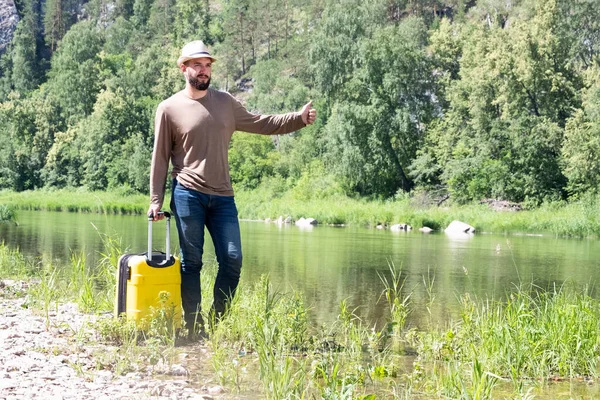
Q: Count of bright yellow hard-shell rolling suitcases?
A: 1